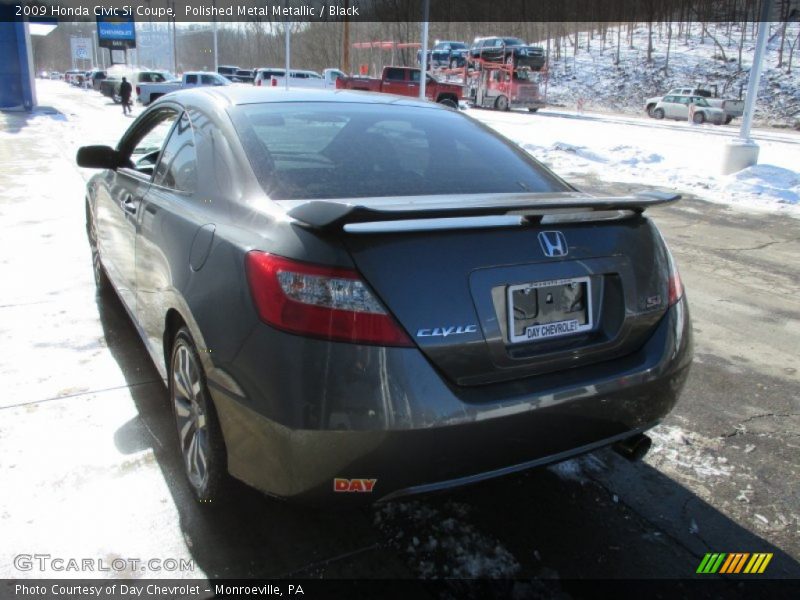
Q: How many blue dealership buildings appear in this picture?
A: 1